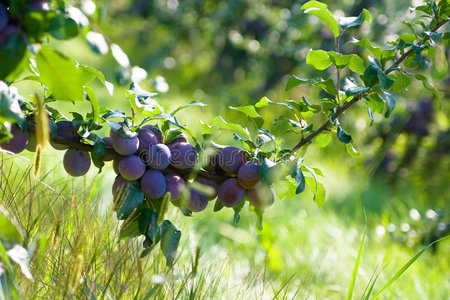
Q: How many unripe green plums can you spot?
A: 0